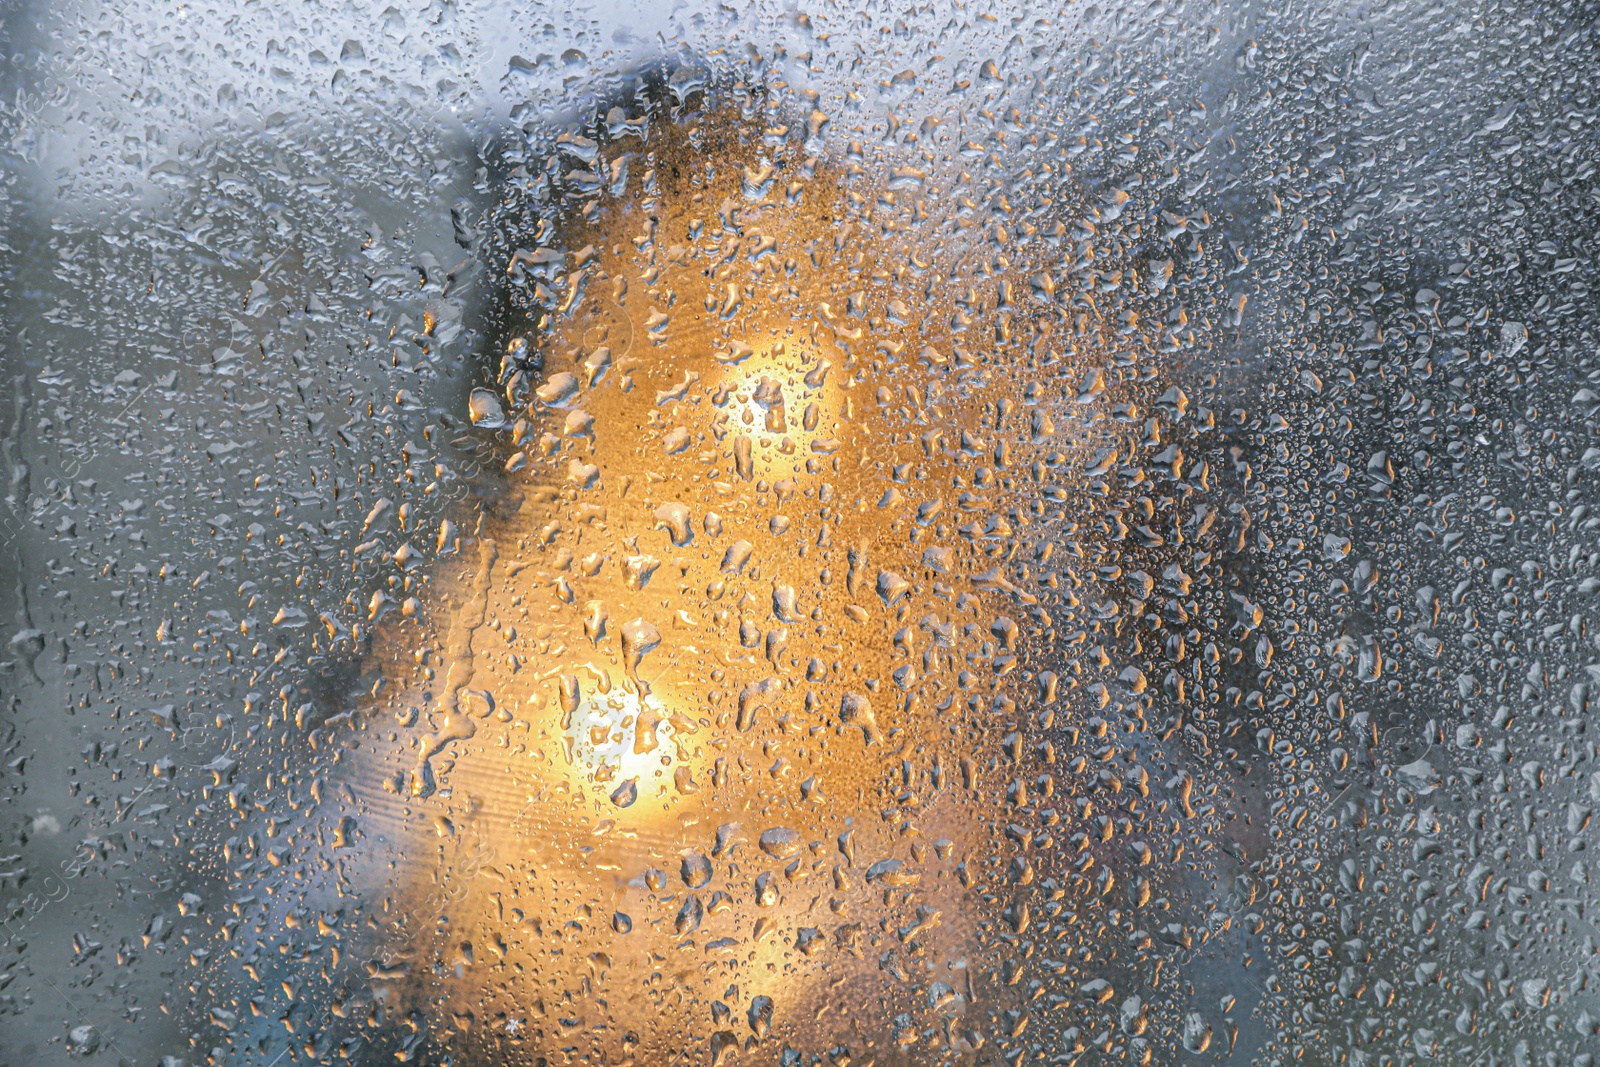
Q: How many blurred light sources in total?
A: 2